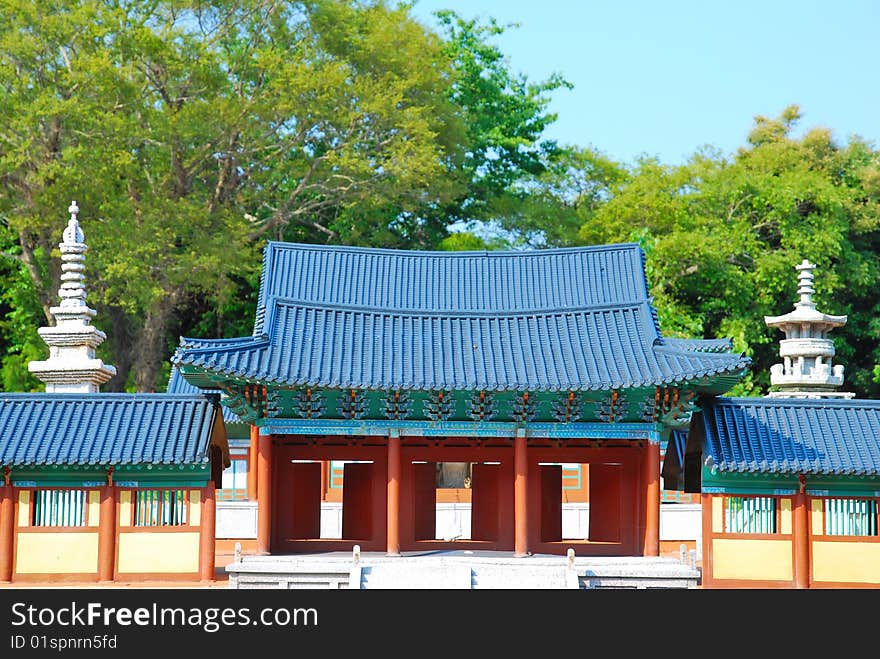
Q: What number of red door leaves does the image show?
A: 6